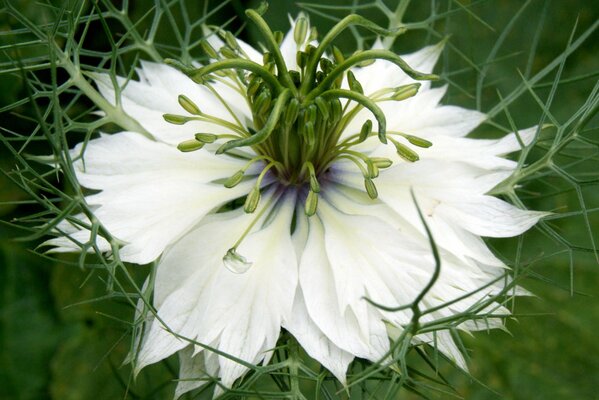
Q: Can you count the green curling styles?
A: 6